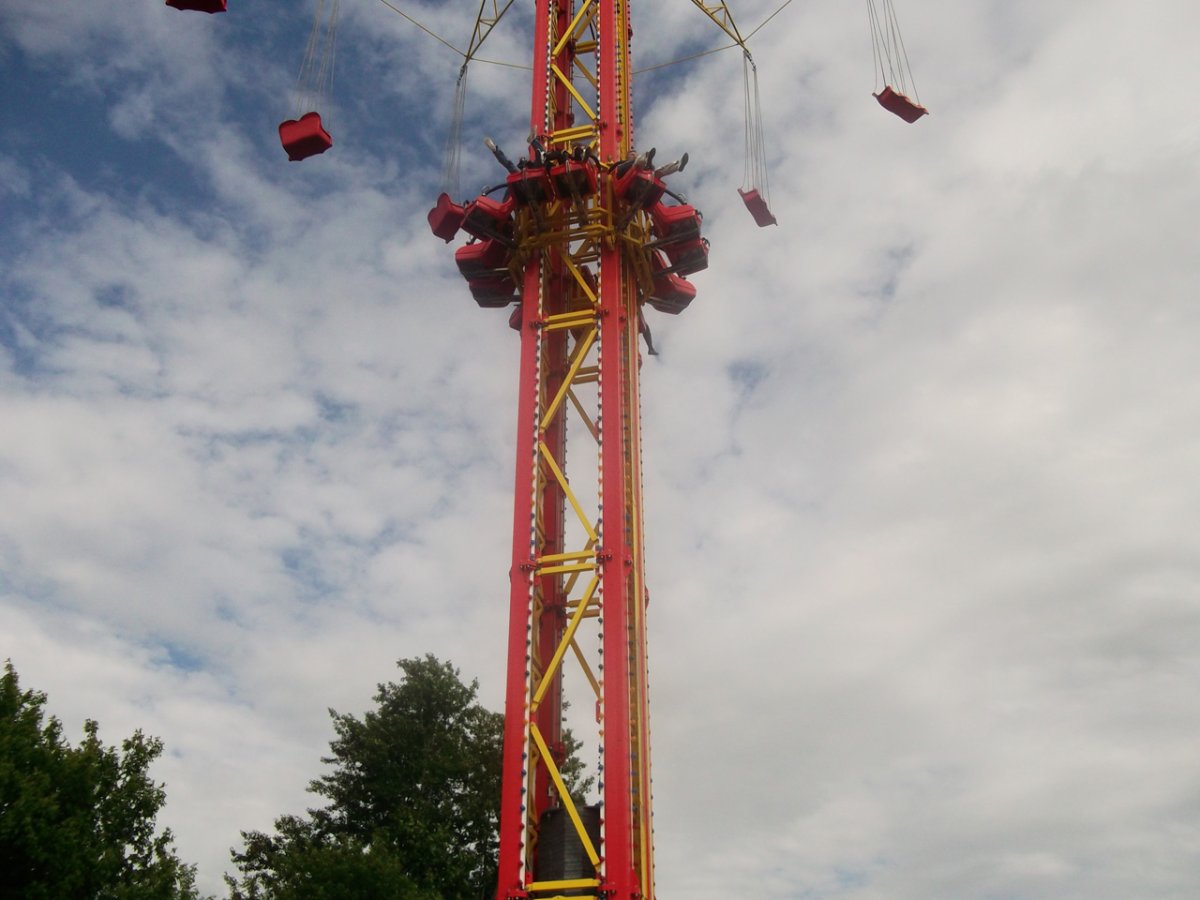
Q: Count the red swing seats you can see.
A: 5